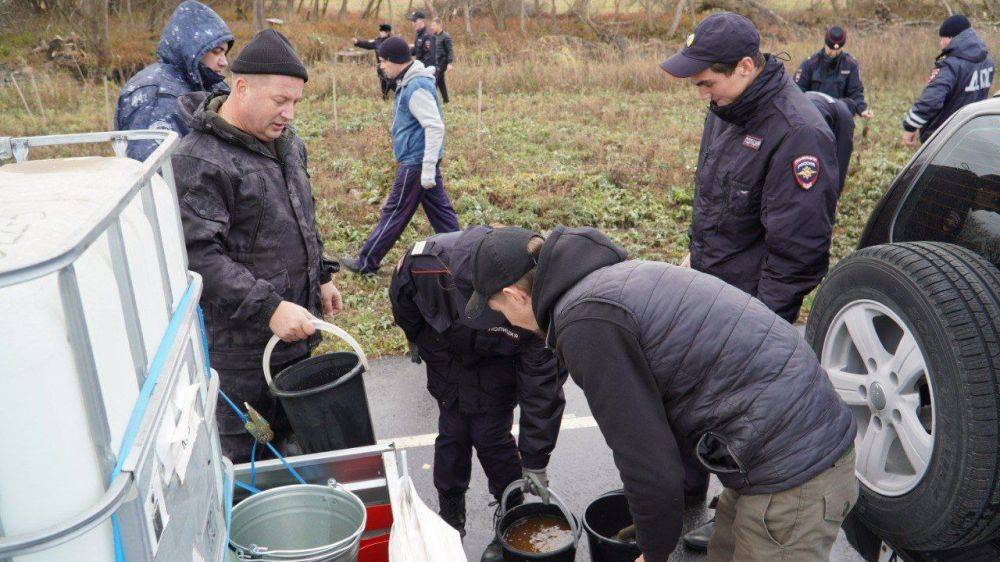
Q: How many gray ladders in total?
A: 0